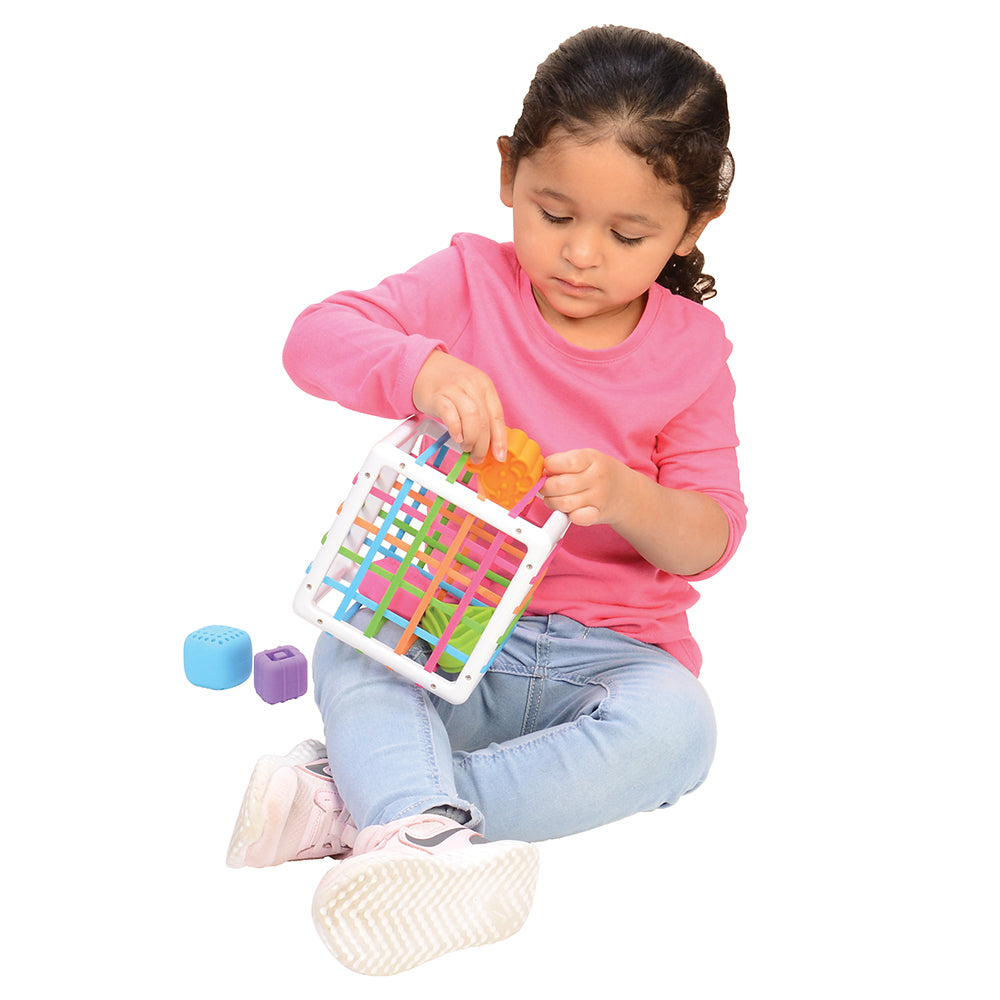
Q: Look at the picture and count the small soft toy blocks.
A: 5